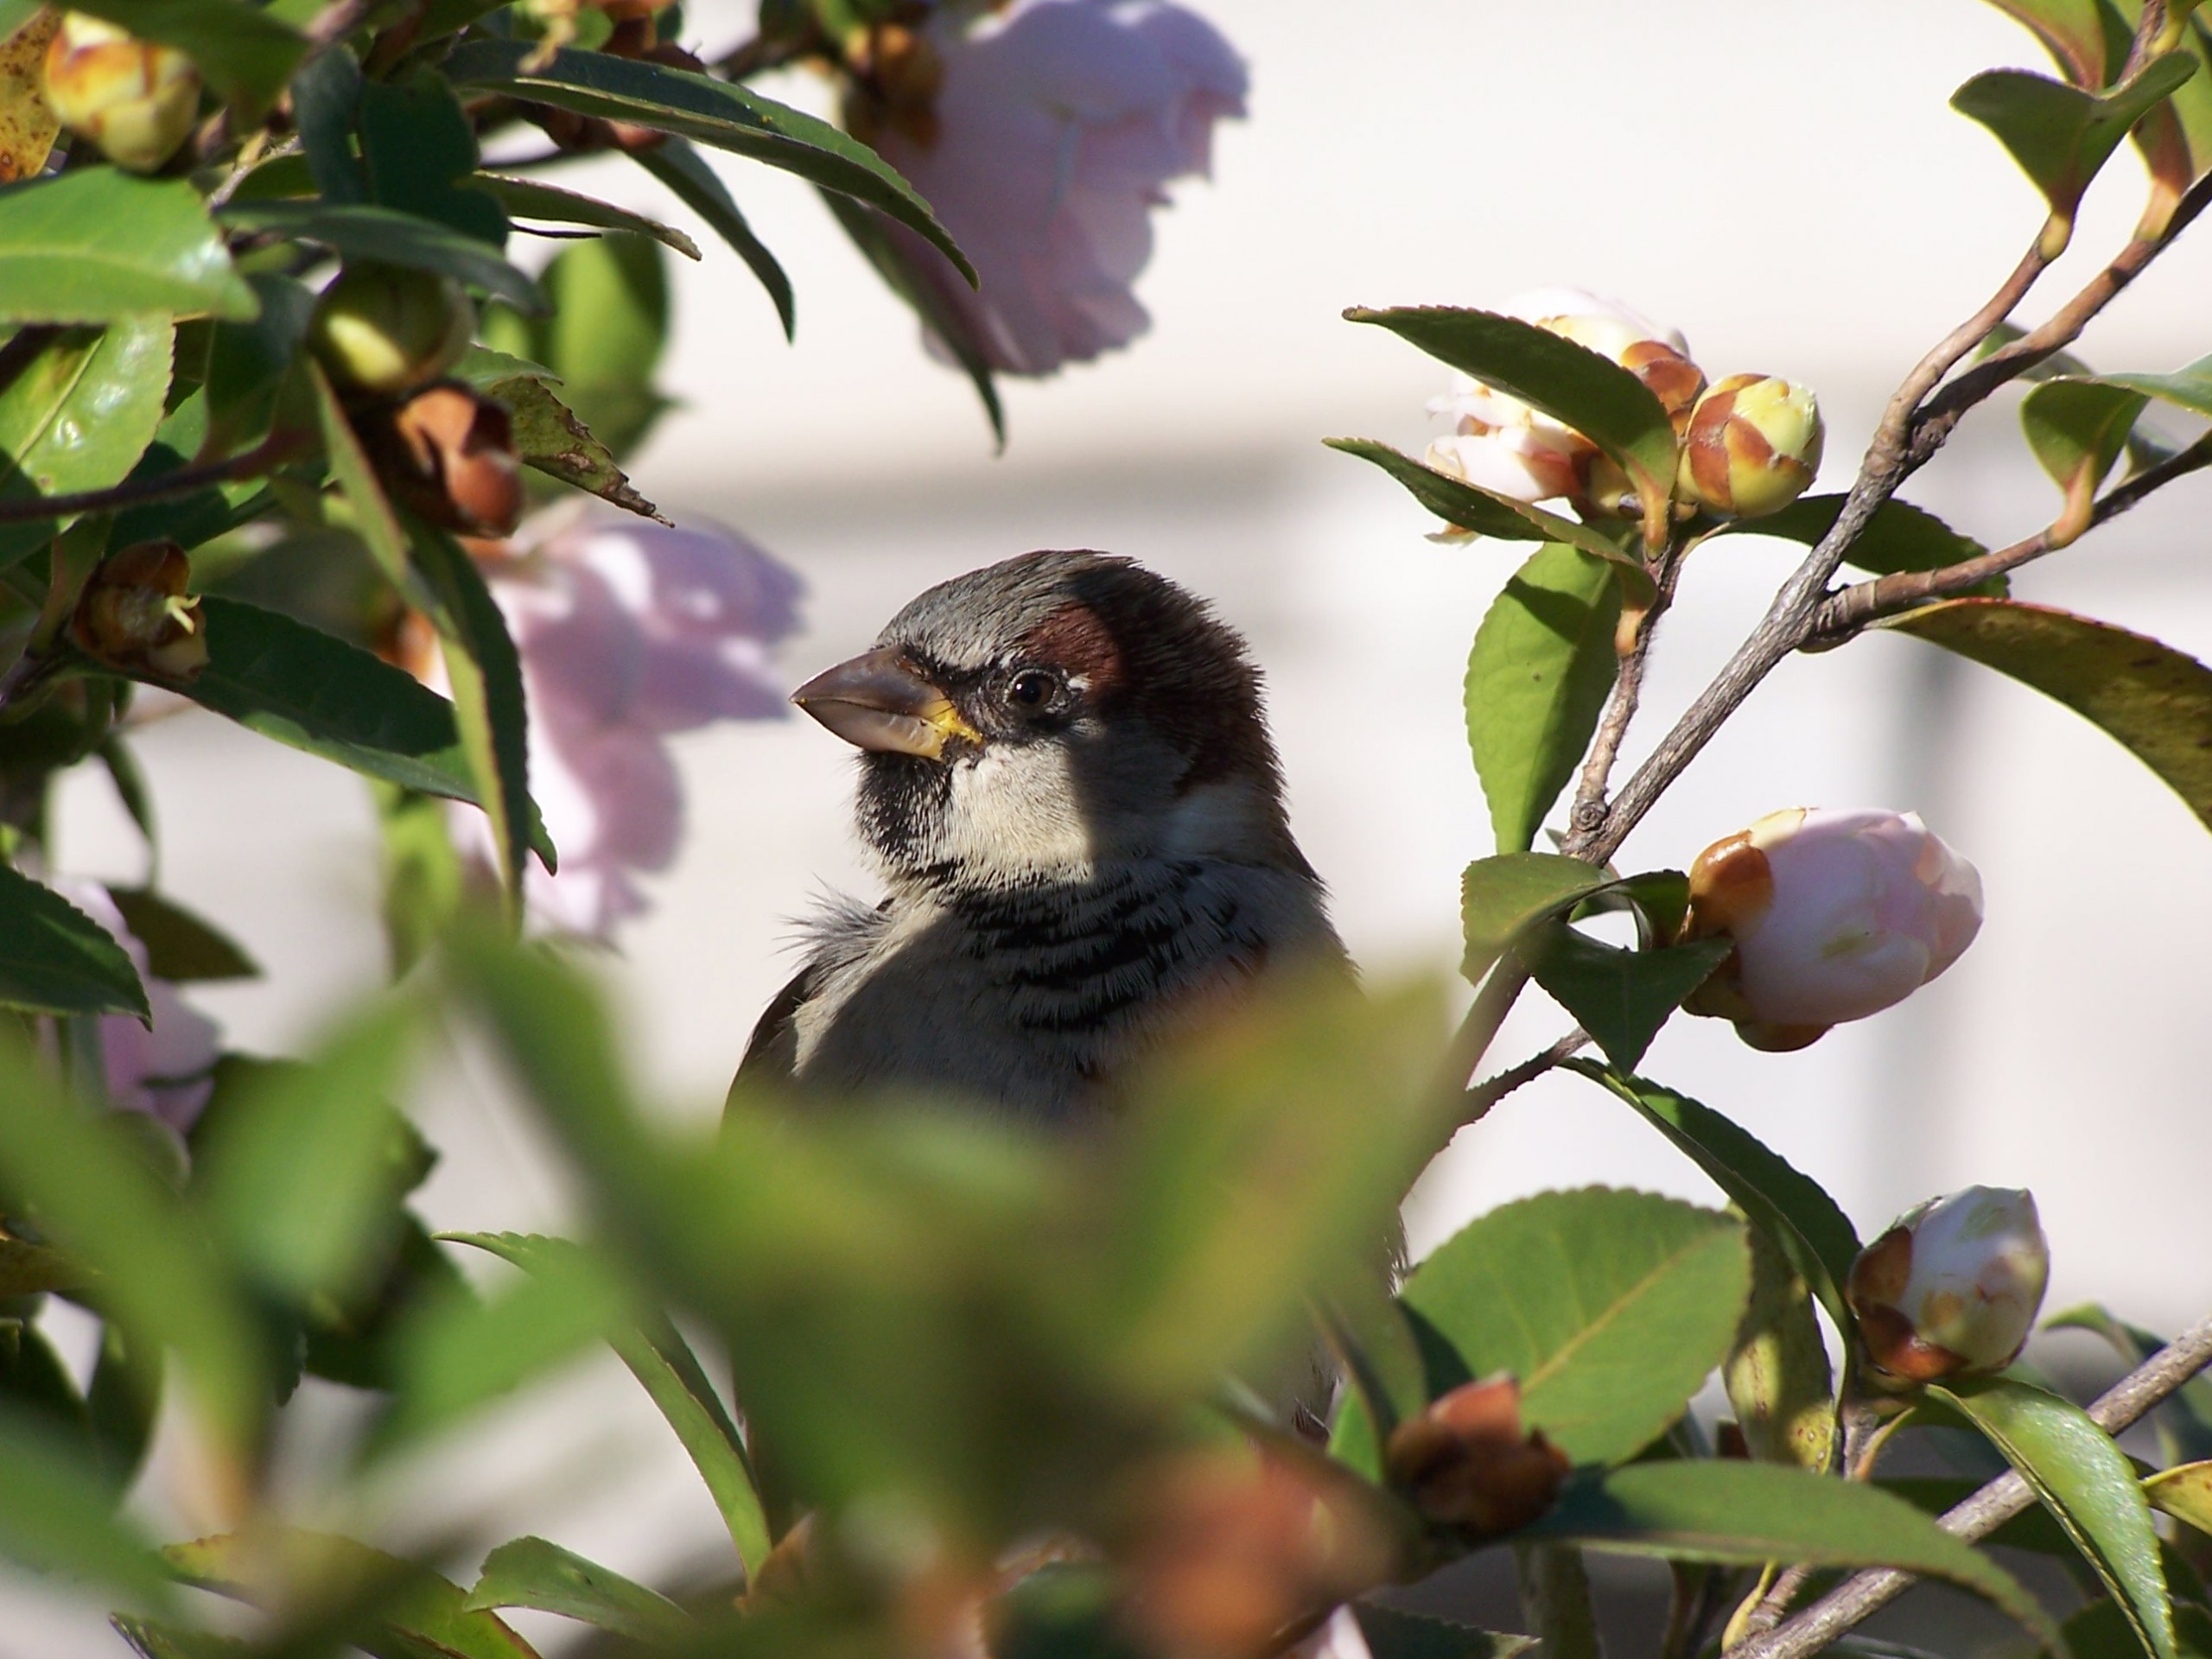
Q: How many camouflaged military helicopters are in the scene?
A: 0